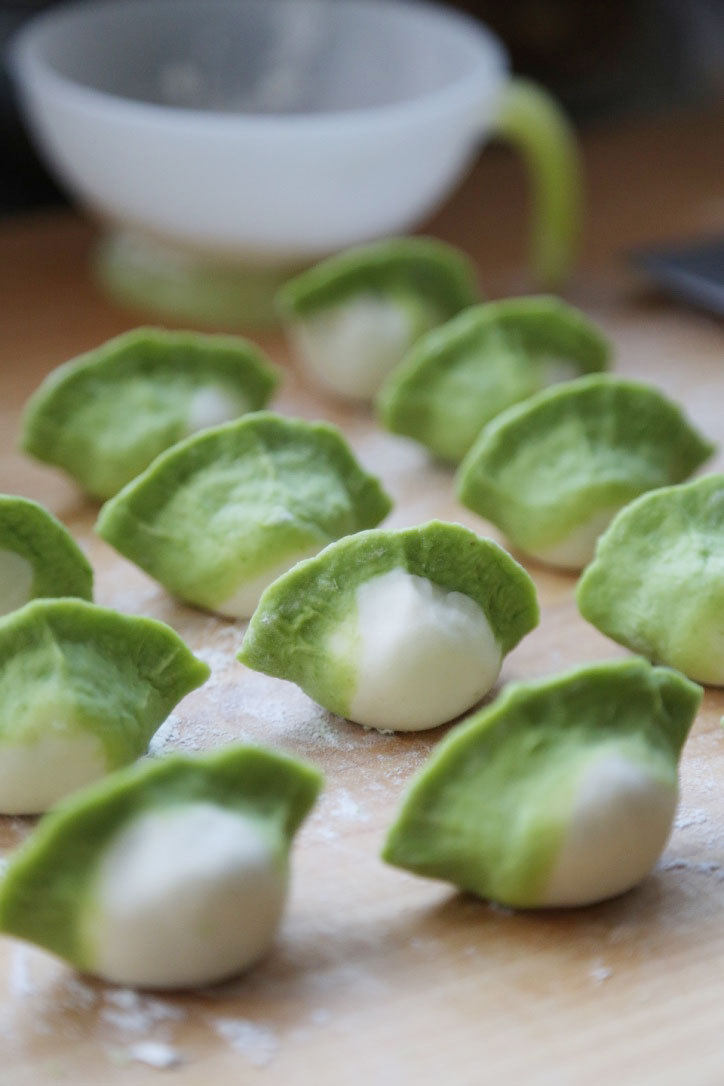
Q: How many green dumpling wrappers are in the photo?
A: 11